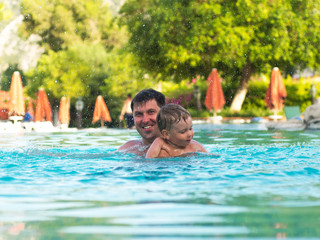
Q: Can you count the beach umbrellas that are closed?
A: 6